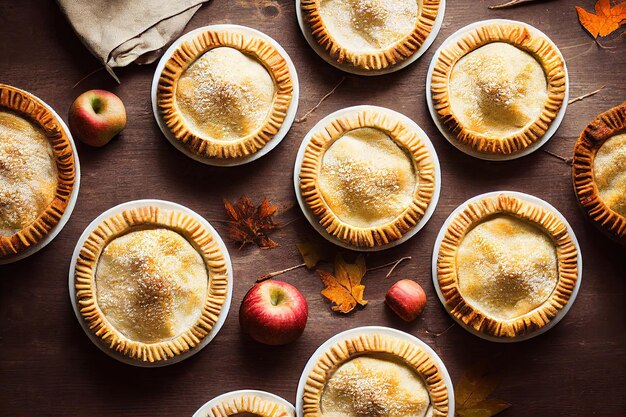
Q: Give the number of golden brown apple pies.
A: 10